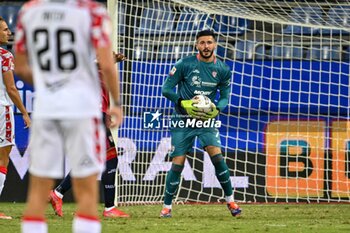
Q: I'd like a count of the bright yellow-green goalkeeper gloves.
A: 2